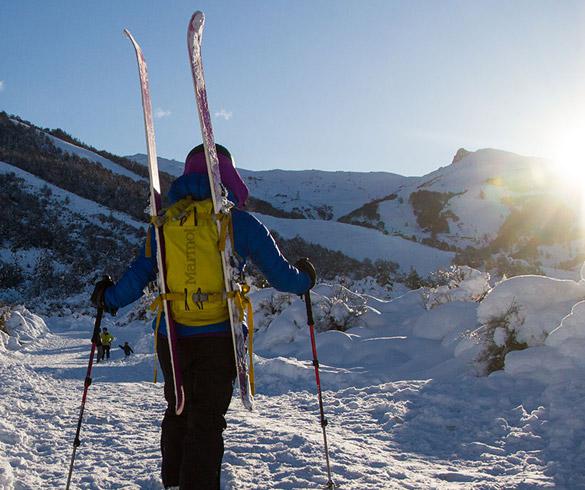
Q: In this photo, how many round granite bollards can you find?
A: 0